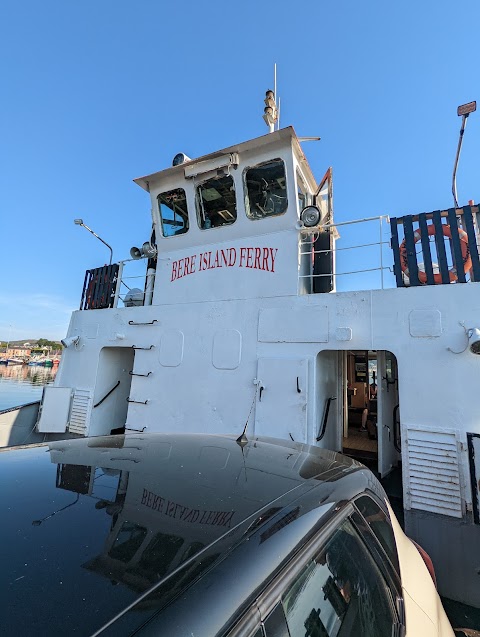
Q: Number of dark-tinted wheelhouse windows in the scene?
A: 3